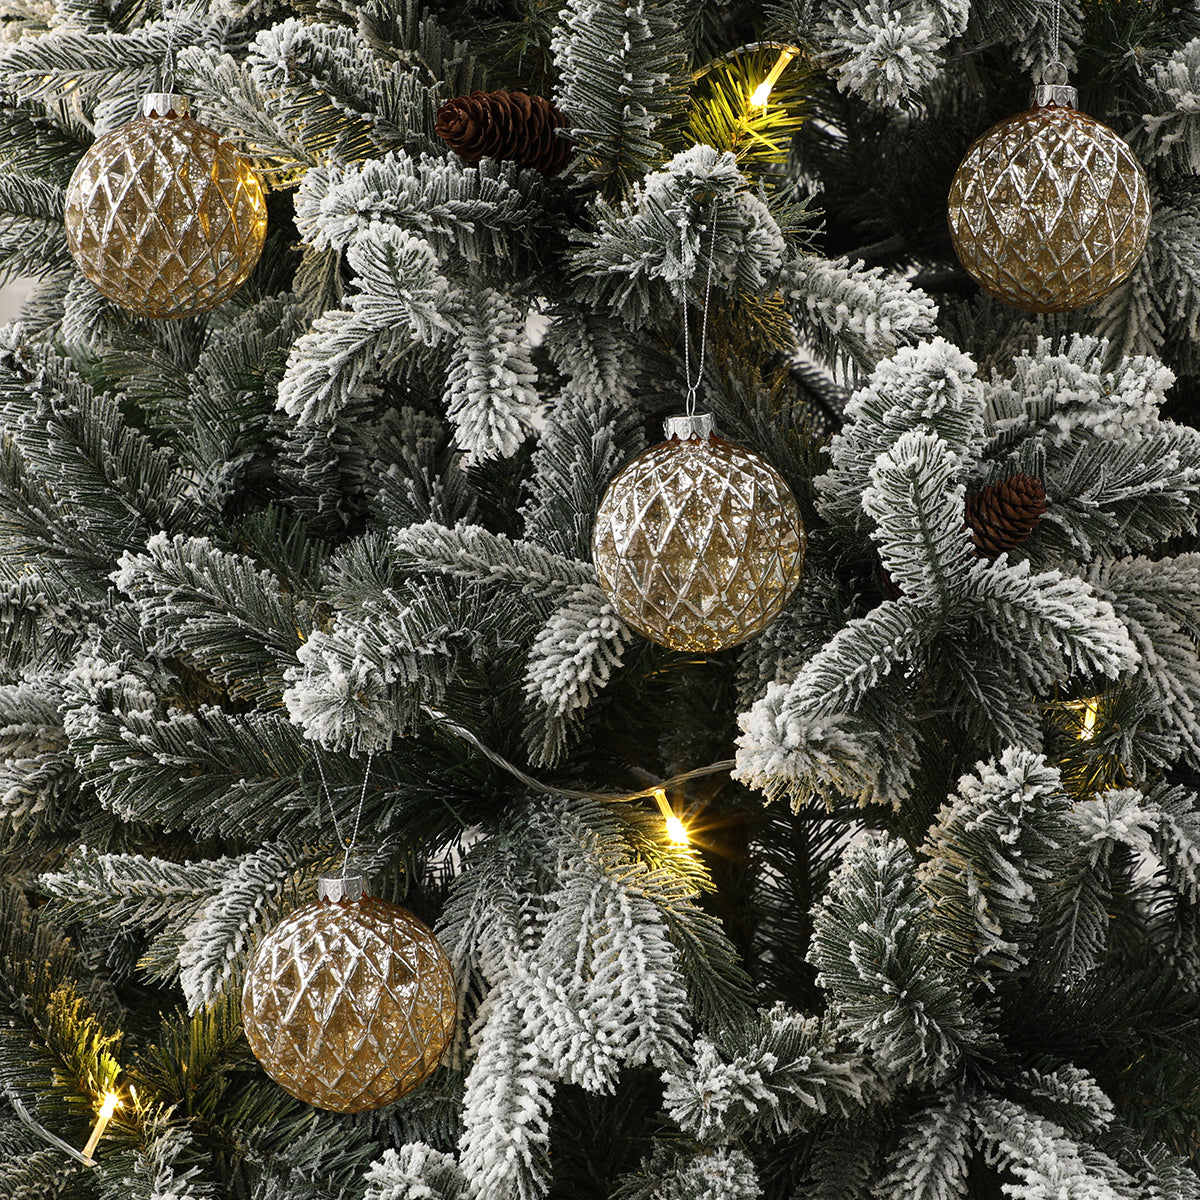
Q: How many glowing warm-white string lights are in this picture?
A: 4